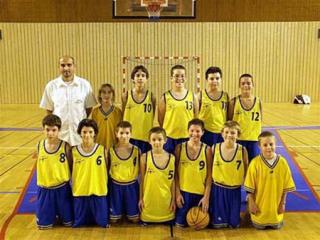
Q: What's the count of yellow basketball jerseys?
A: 12